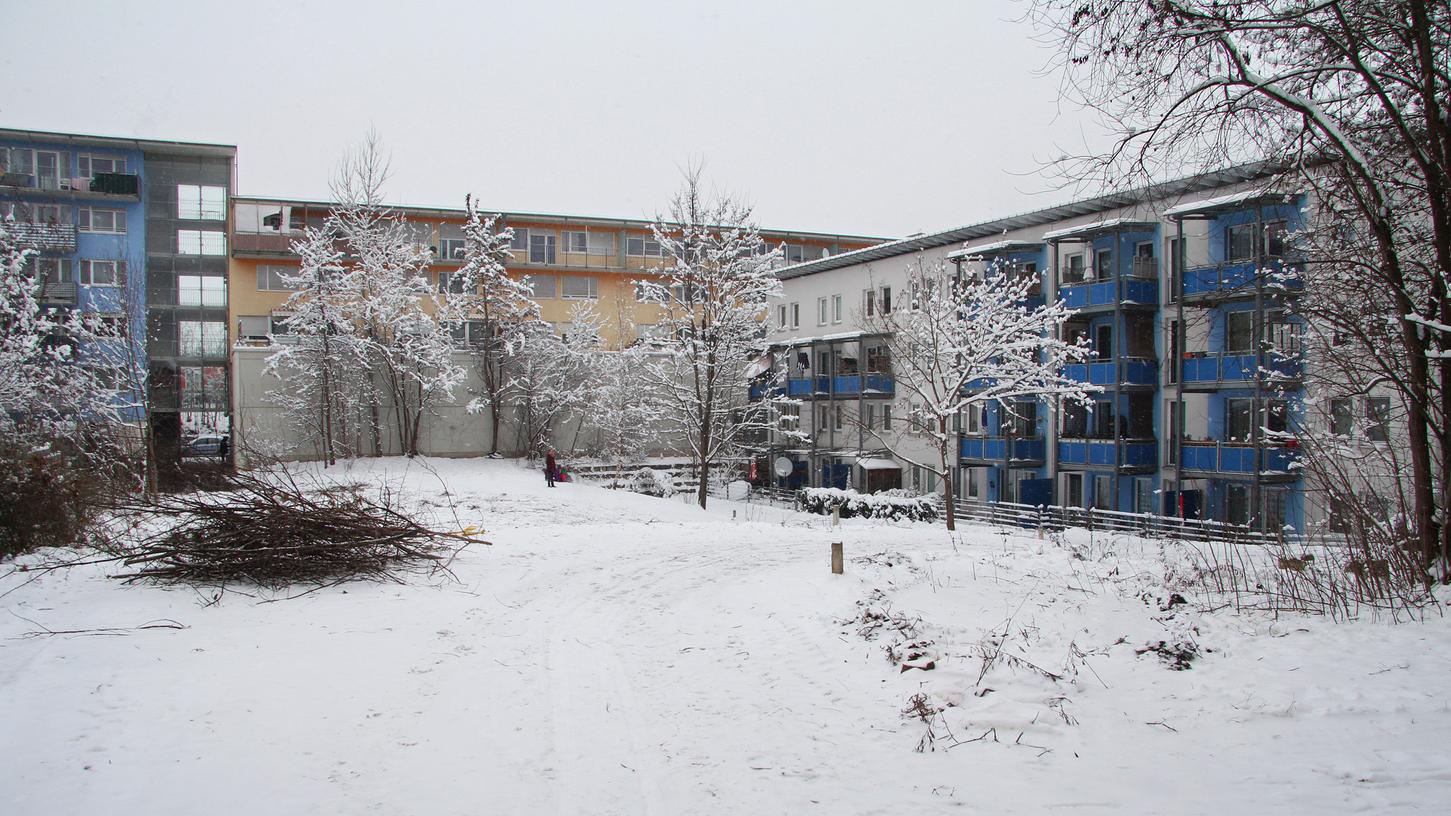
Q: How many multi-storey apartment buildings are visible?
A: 3